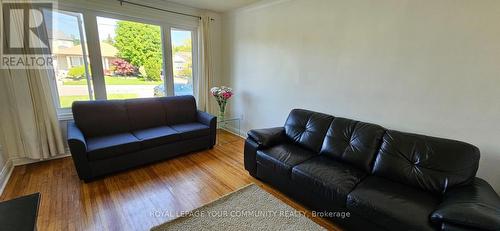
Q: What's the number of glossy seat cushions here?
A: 3